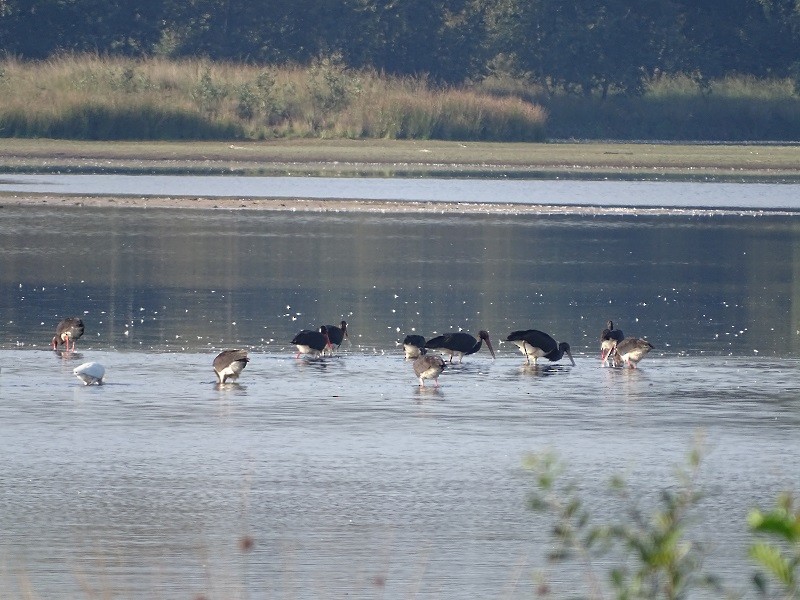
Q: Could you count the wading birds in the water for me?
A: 11